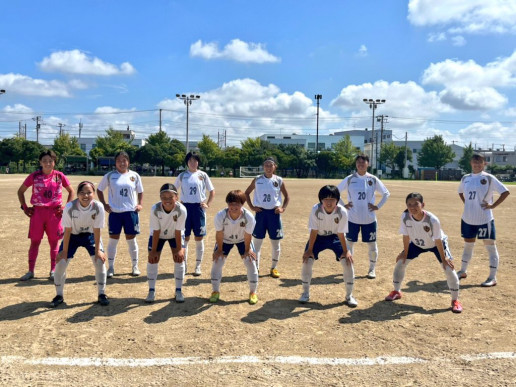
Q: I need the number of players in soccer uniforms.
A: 11